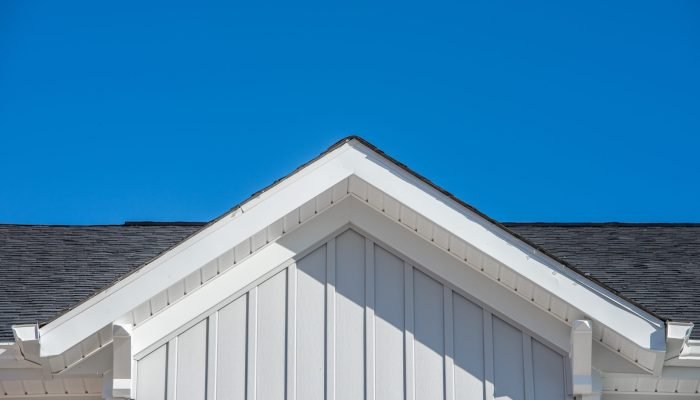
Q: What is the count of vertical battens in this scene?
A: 10